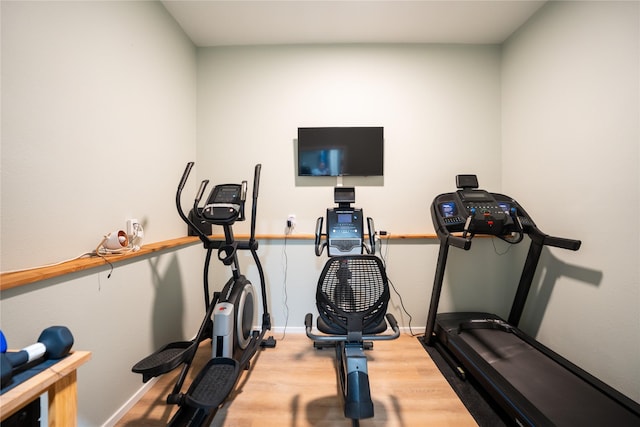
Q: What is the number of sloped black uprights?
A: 2